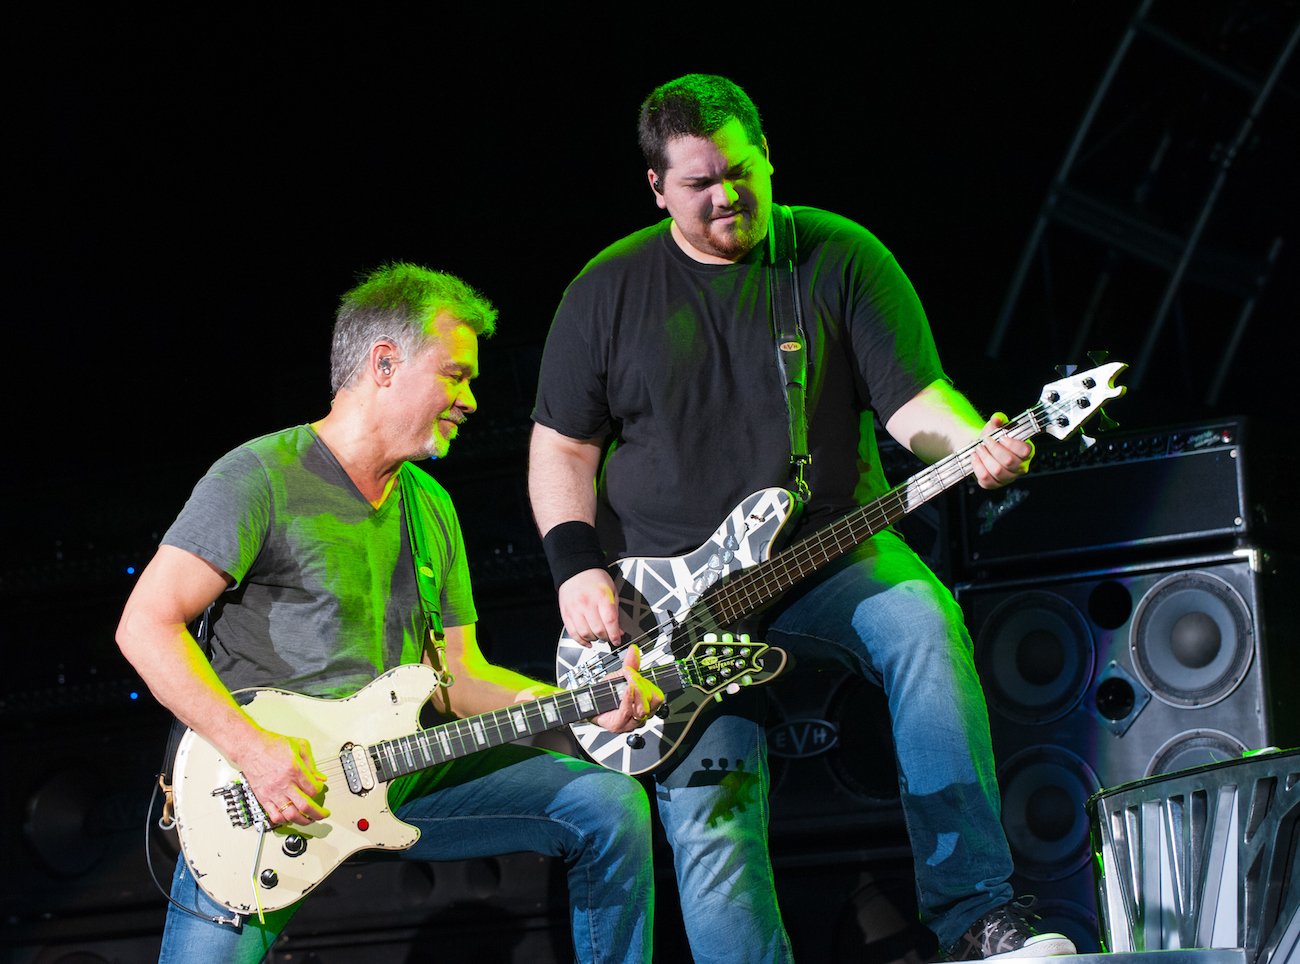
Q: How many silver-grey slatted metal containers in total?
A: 1